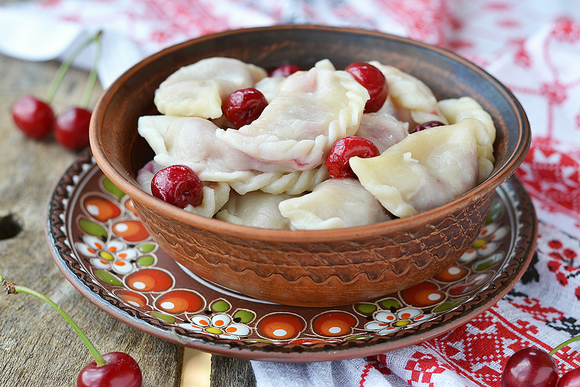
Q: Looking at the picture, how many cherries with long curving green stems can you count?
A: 4